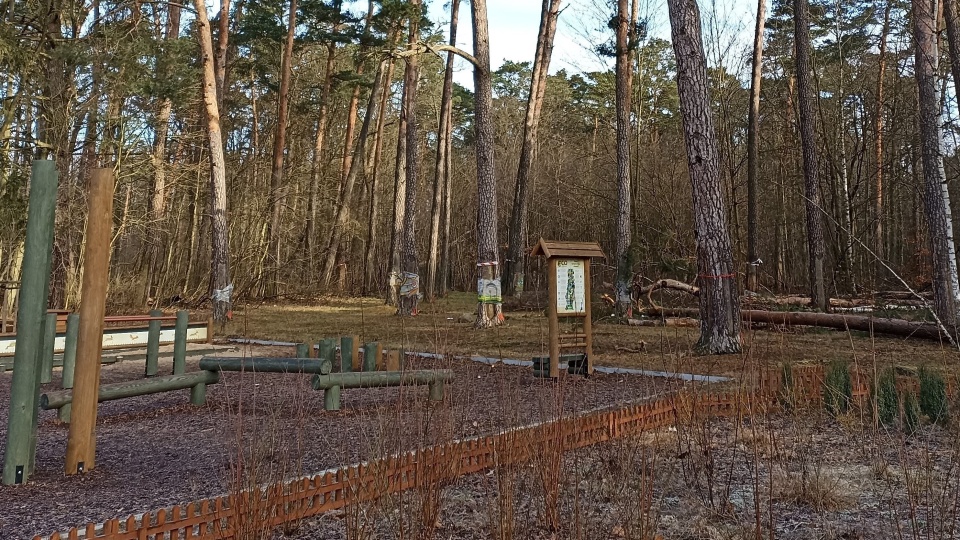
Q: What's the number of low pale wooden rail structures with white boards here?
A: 1